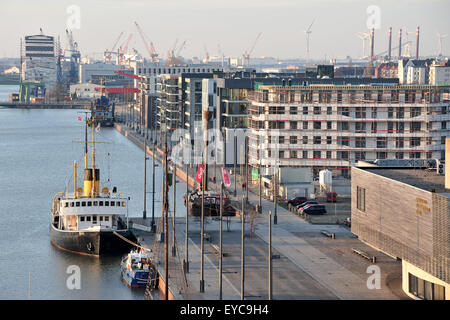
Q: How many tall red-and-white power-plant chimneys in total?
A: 4